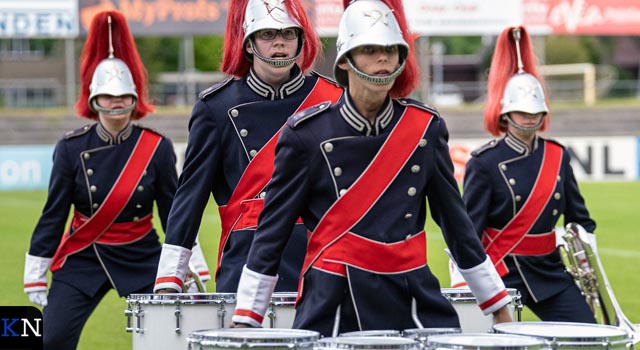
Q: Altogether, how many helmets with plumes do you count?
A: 4